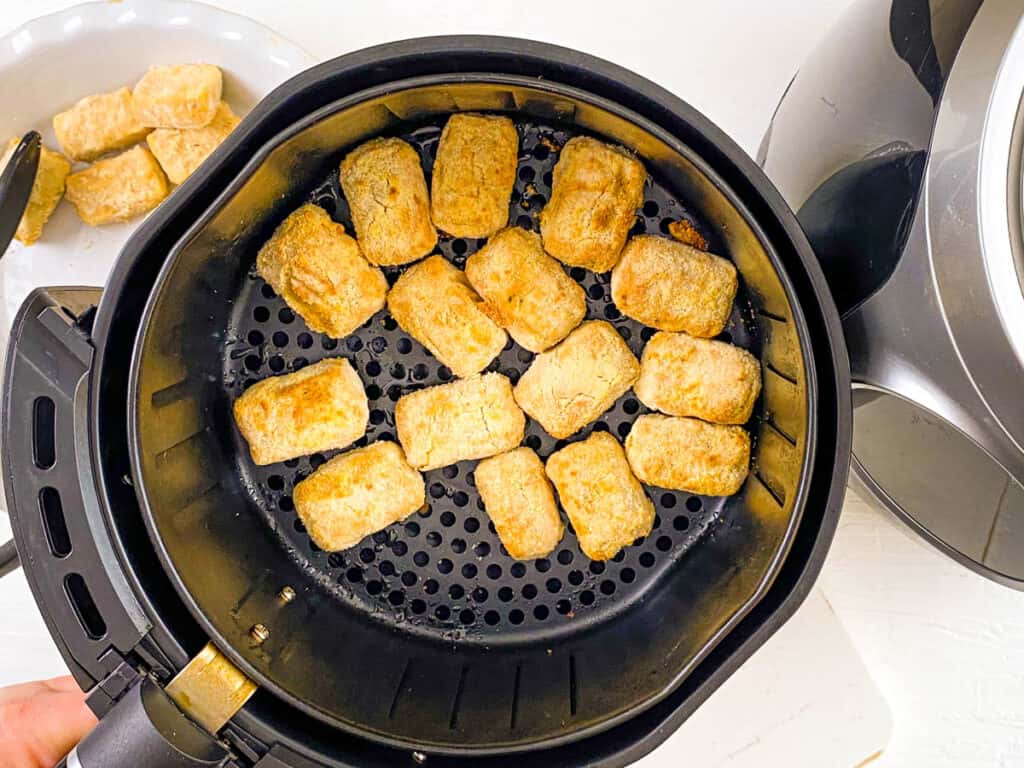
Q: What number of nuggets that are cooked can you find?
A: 15